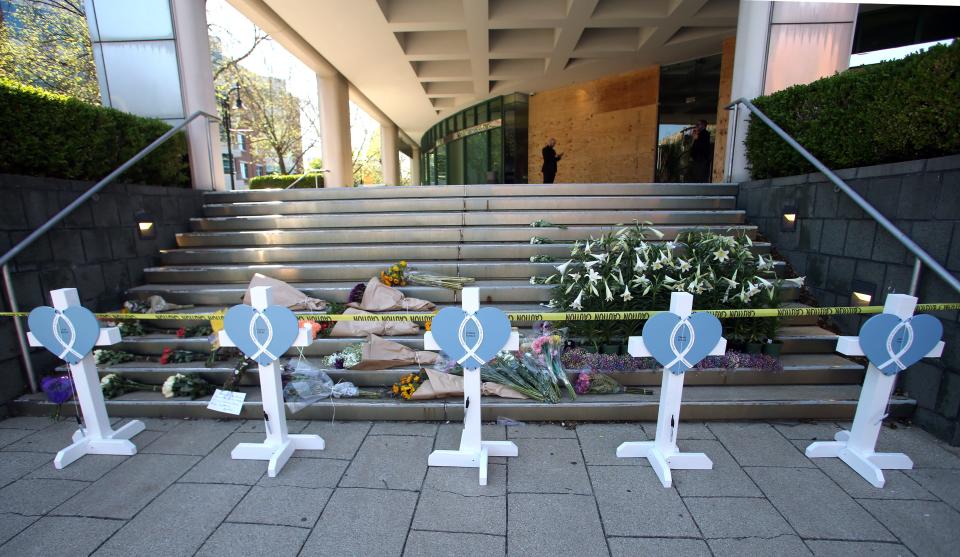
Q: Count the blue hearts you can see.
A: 5